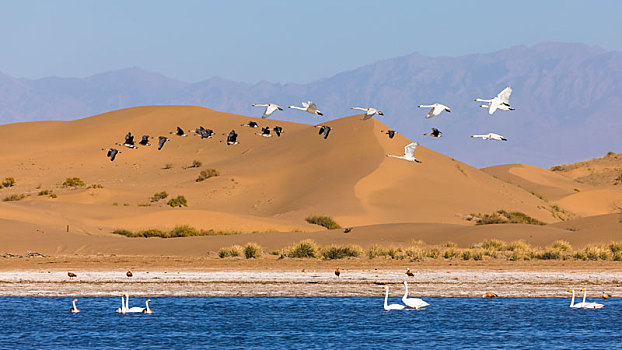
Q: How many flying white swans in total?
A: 8